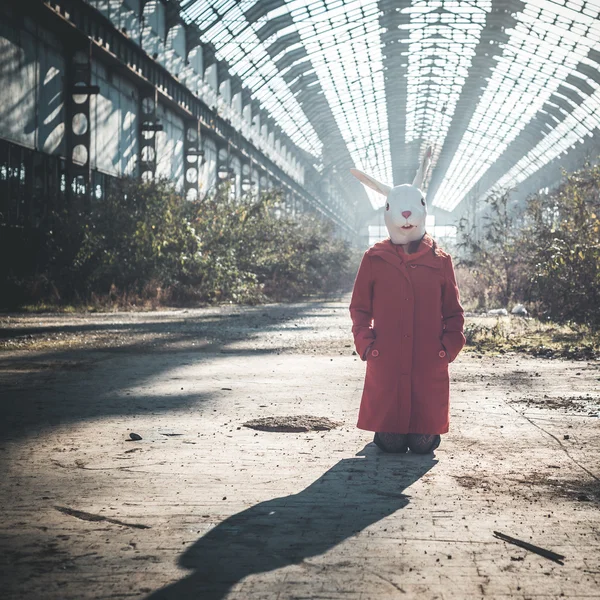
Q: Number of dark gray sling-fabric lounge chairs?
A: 0